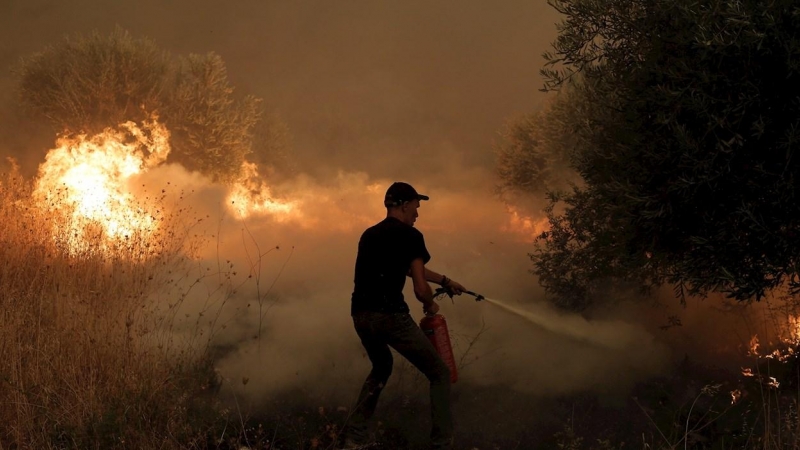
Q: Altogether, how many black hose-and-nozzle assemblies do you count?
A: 1